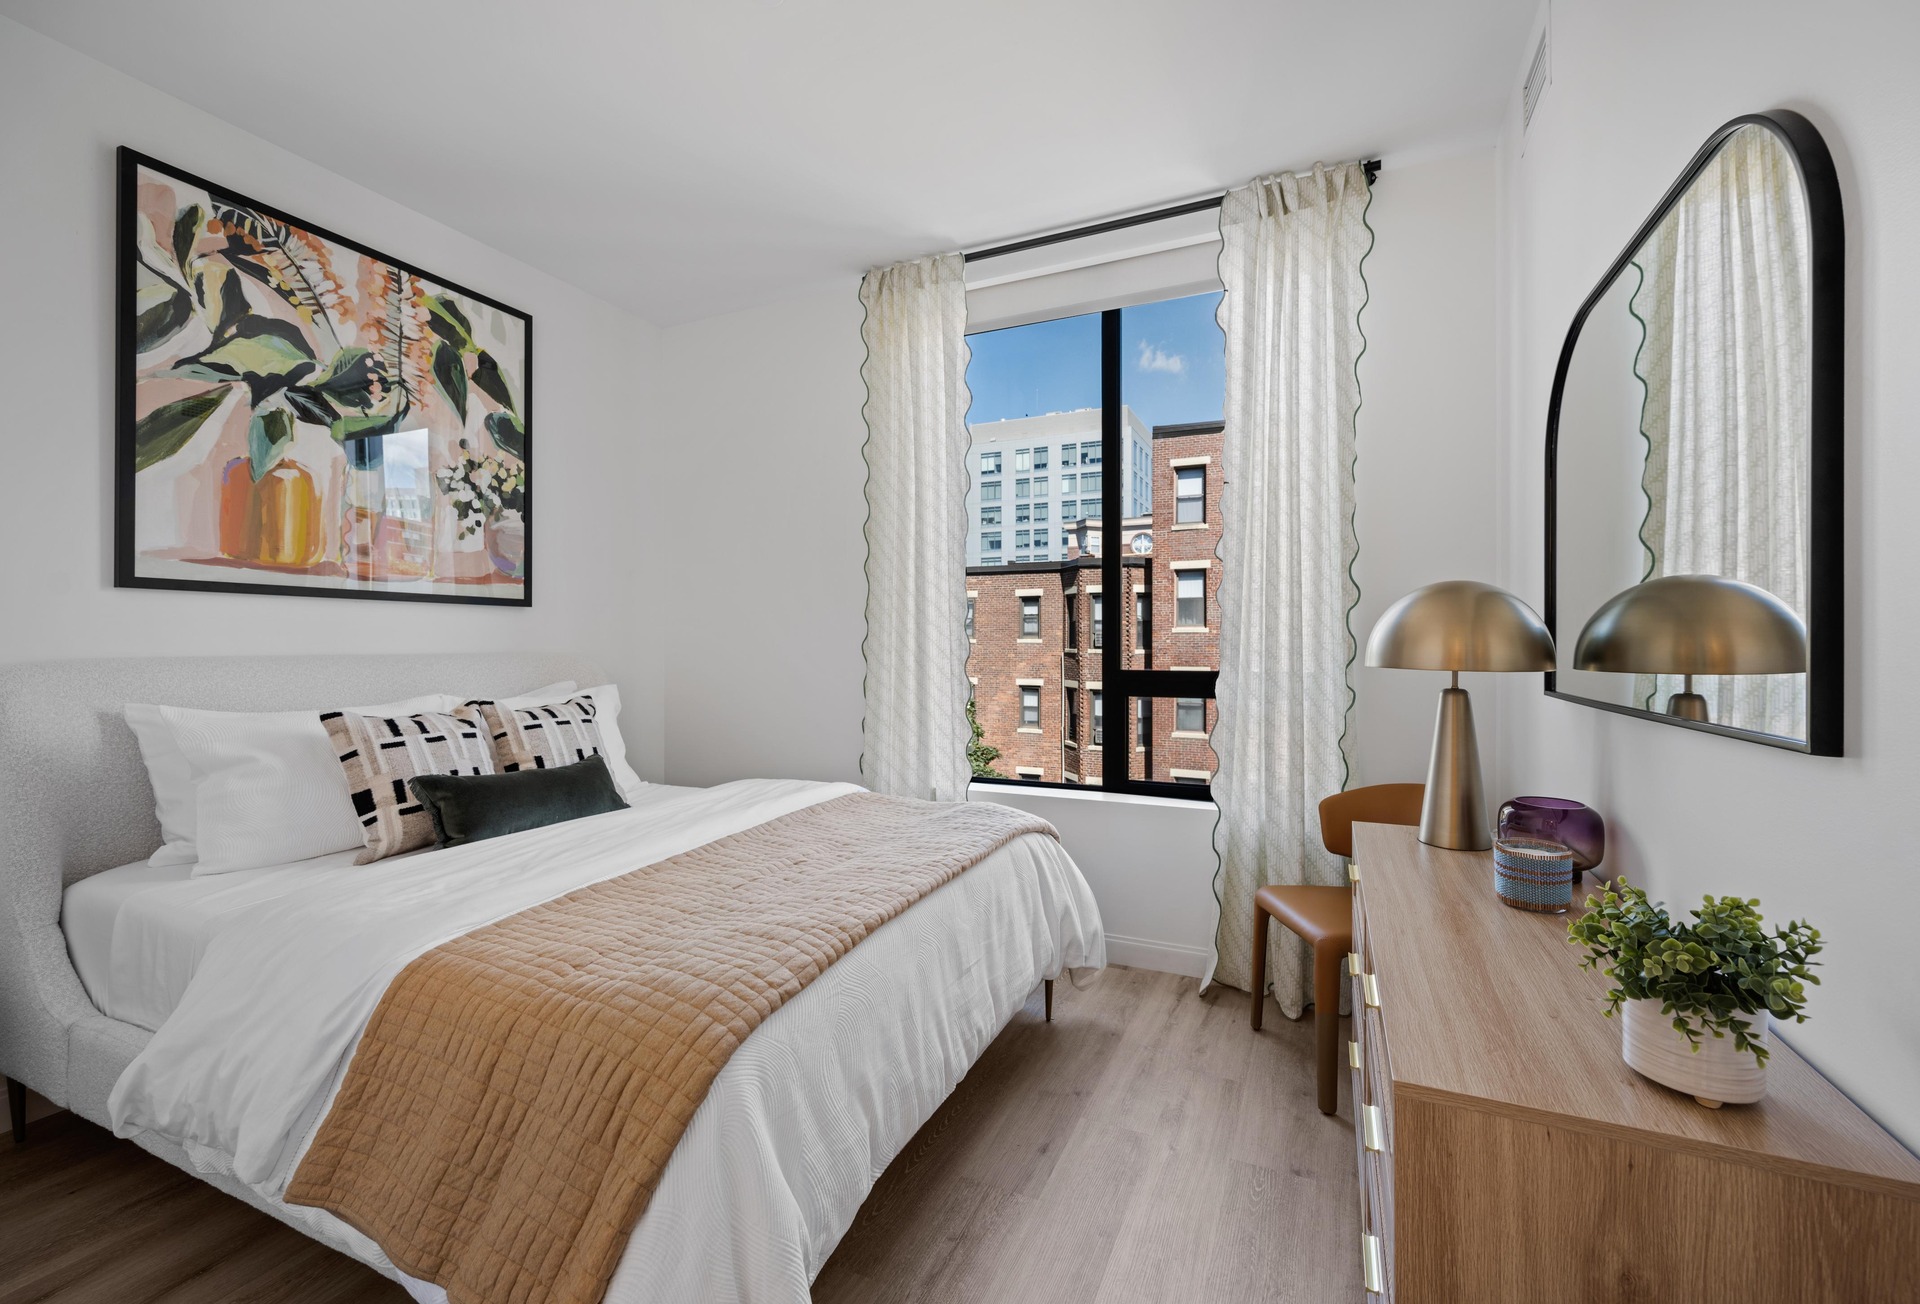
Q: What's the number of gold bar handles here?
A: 6